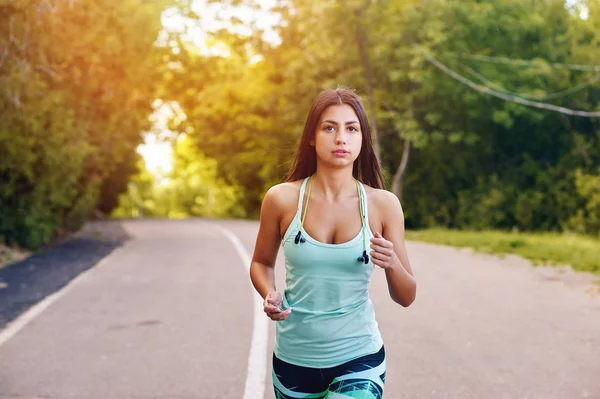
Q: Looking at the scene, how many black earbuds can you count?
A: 2